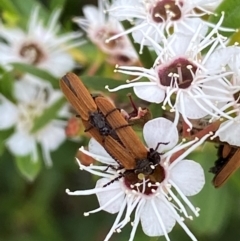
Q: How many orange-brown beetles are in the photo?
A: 3